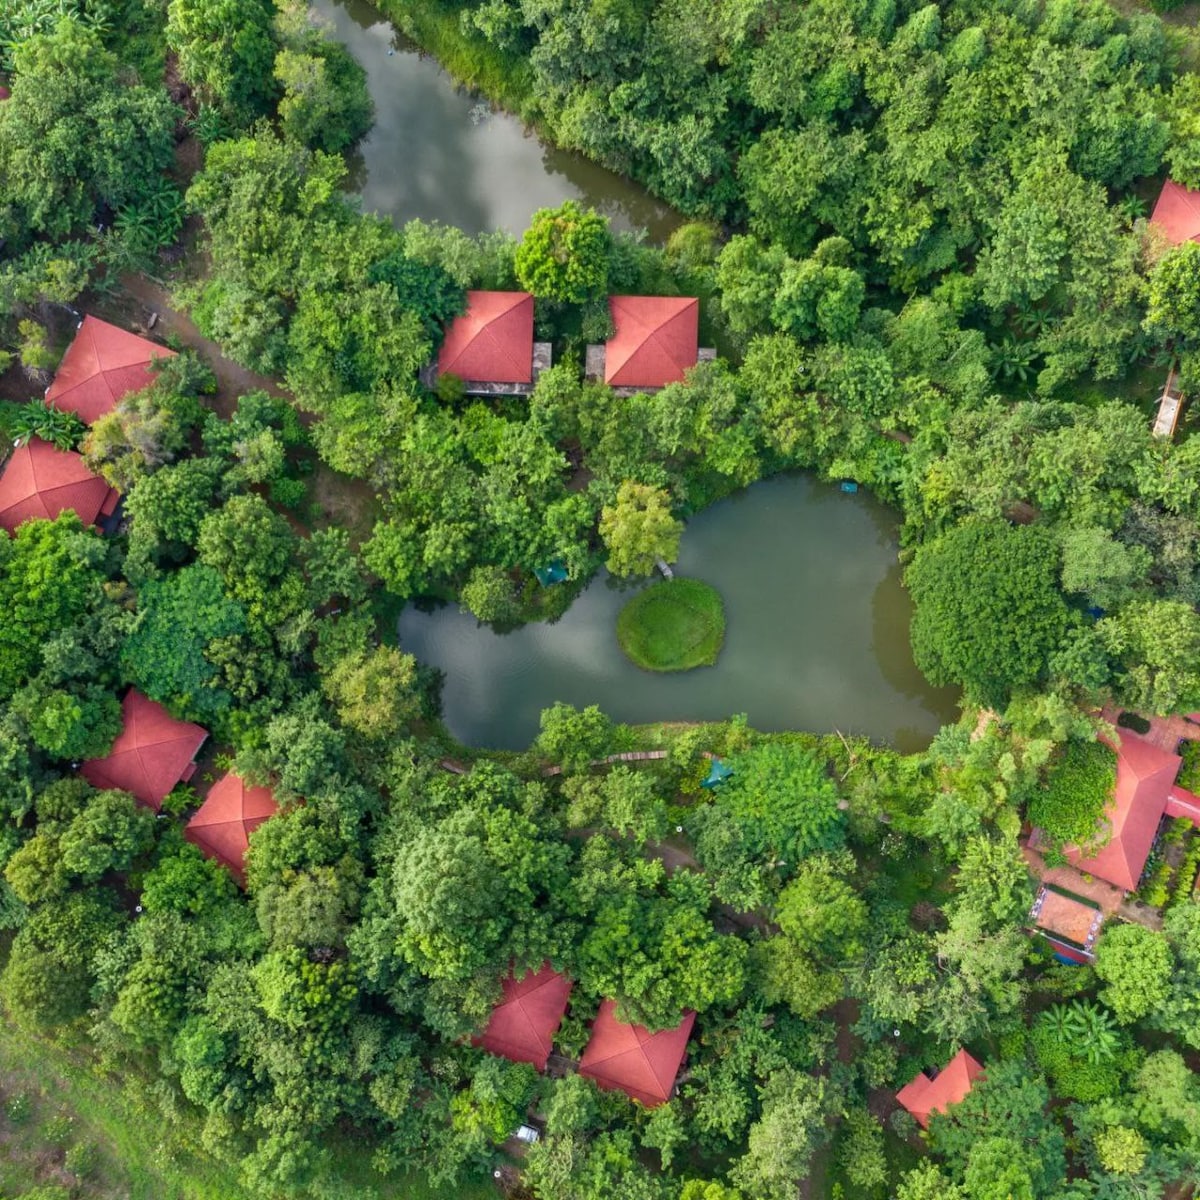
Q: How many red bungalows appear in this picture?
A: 11